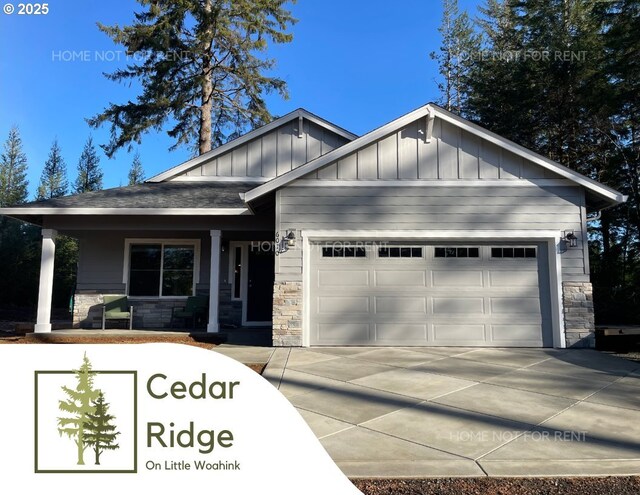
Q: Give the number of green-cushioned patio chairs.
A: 2